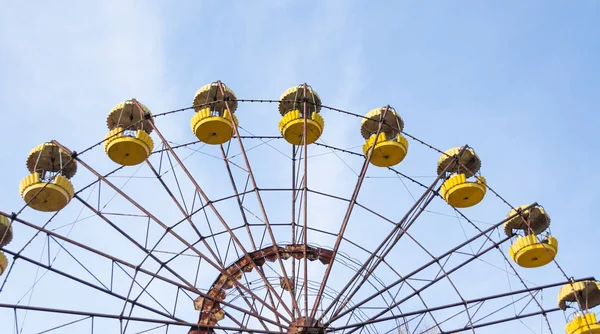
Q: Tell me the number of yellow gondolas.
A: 9